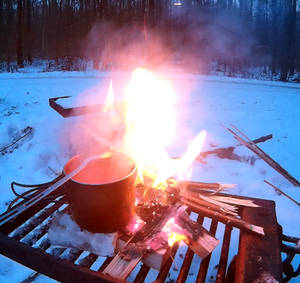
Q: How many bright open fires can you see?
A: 1